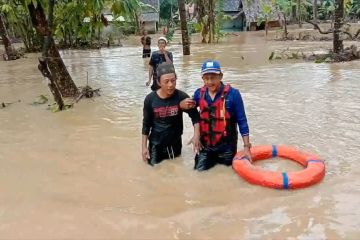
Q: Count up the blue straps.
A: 4